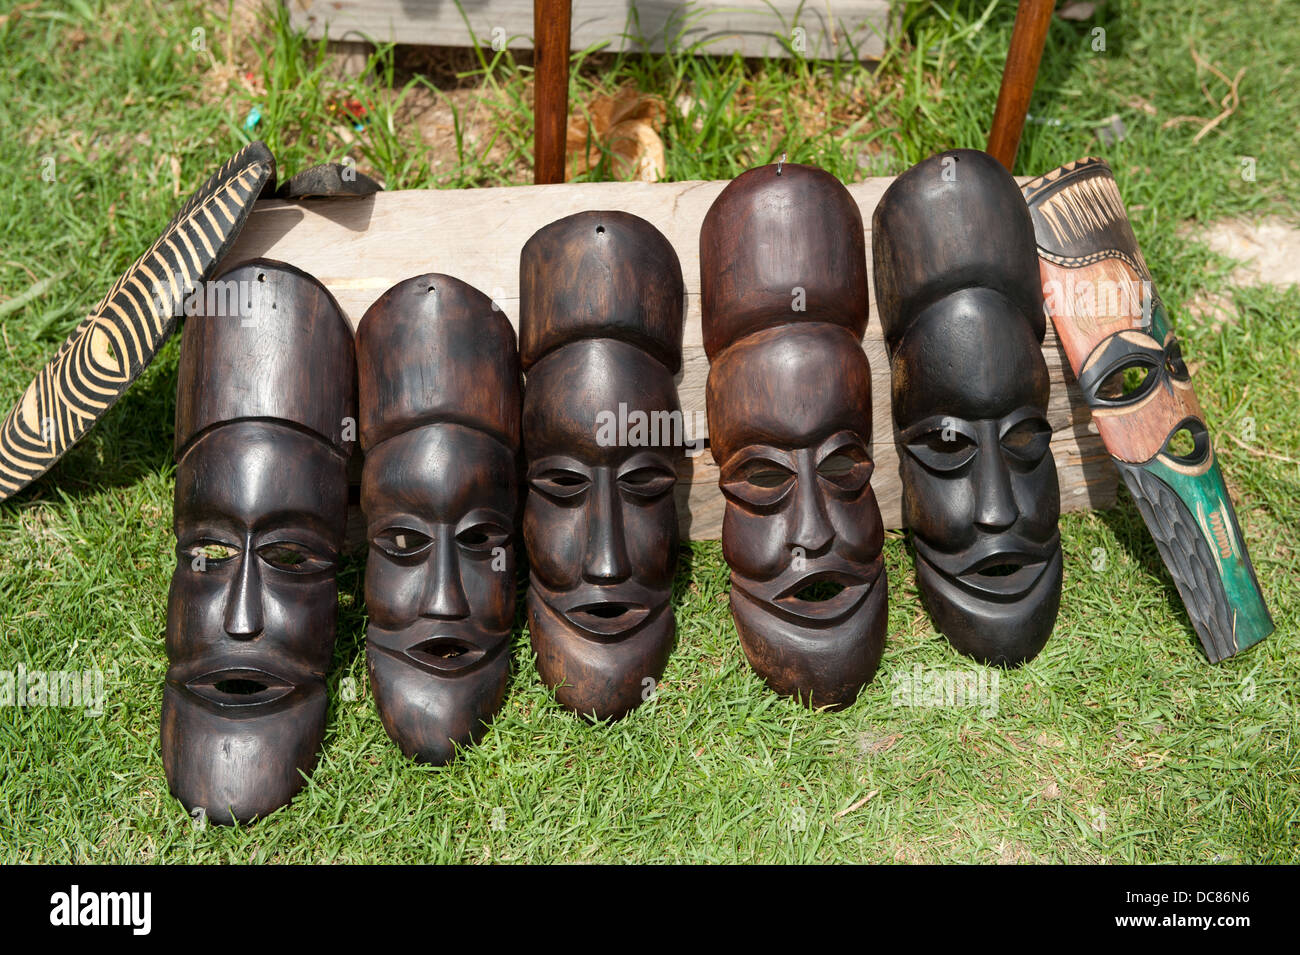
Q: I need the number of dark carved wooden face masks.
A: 5